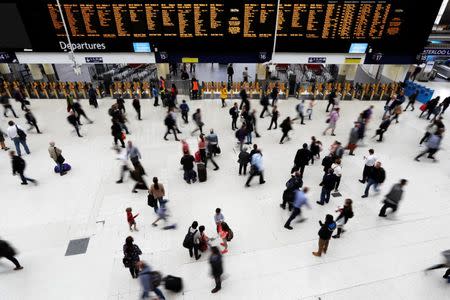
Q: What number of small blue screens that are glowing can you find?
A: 2